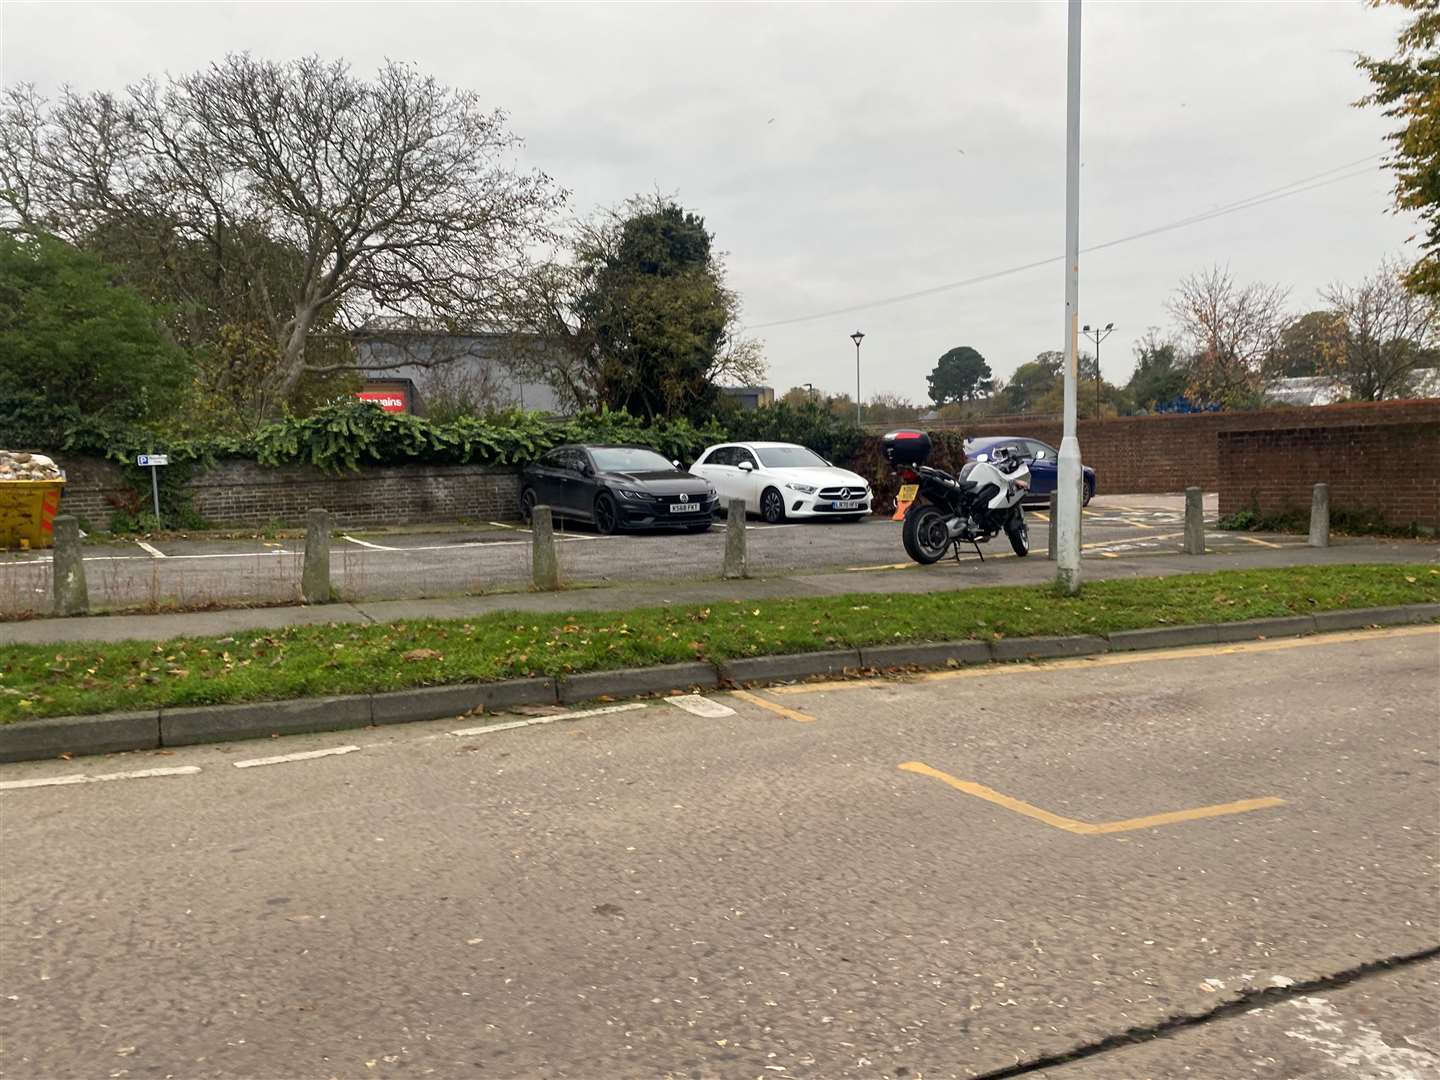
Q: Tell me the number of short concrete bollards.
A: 7